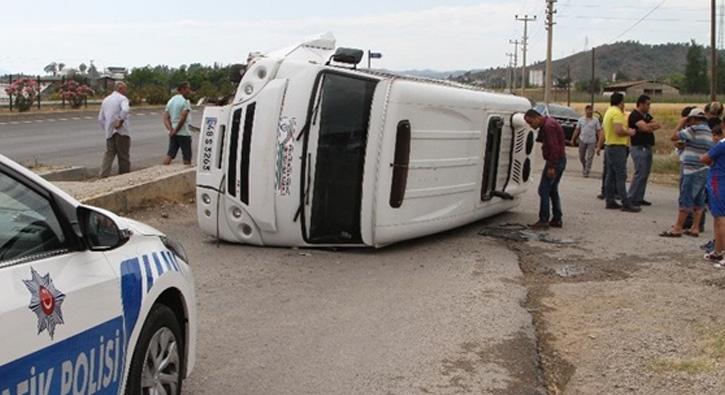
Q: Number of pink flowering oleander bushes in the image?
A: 2